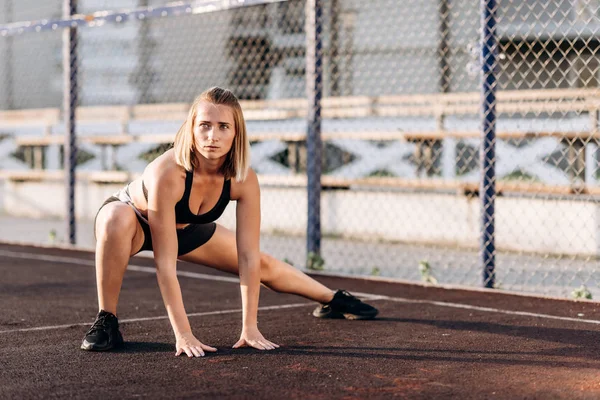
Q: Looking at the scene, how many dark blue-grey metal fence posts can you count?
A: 3